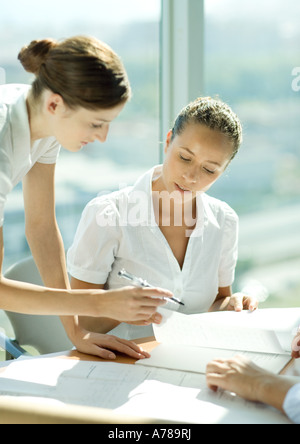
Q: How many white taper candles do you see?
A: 0